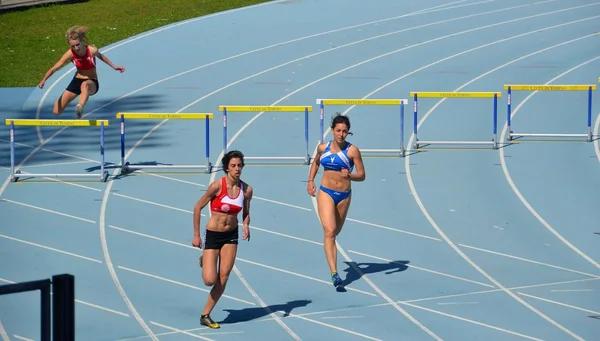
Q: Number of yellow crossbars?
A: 6